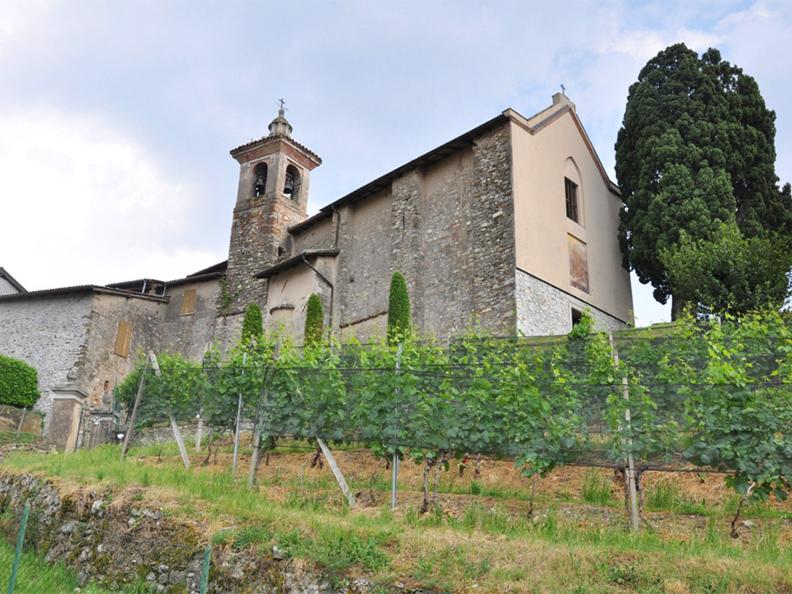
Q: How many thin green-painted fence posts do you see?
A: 2